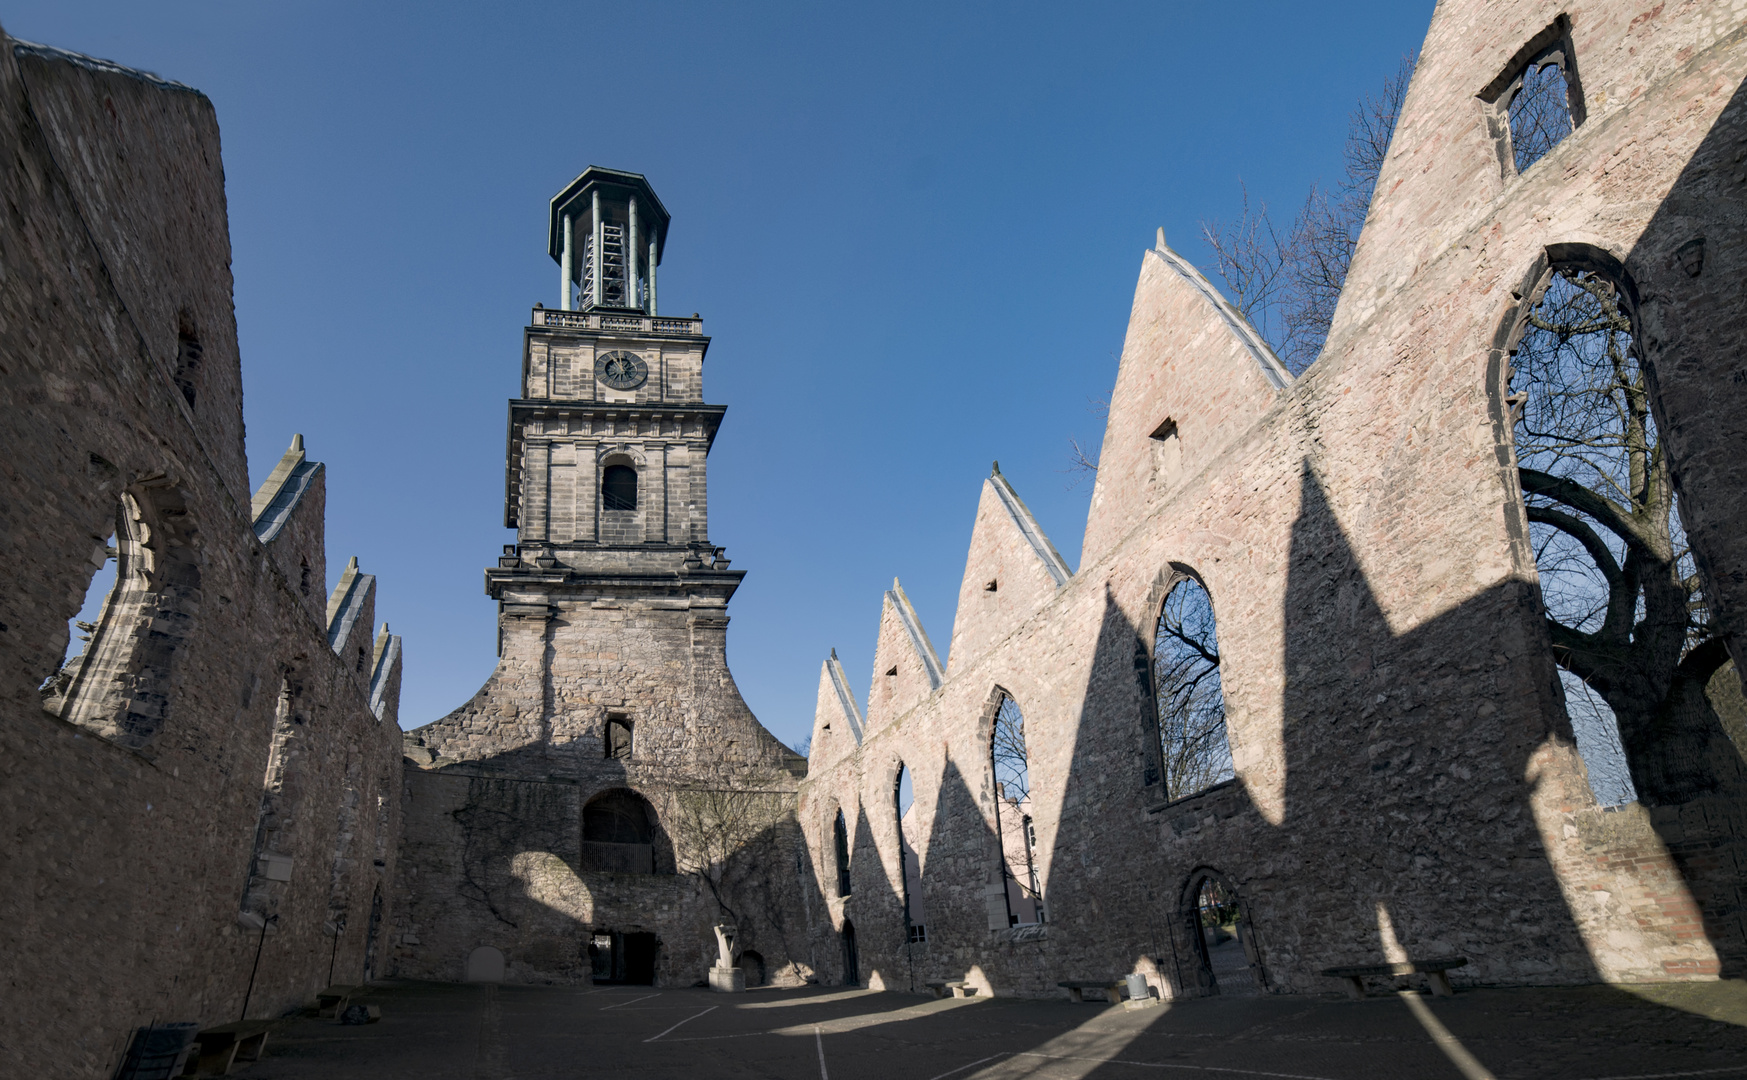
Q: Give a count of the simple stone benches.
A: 5